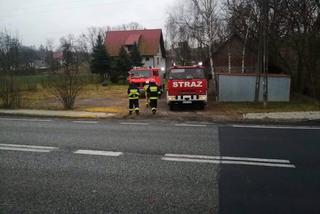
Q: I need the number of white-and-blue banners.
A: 0